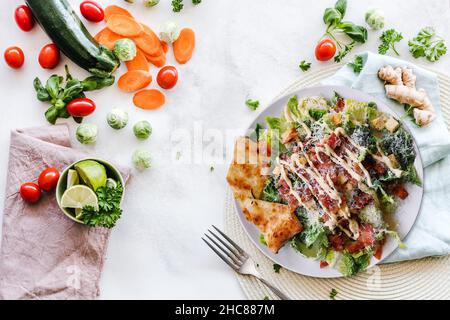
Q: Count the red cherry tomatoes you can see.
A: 9